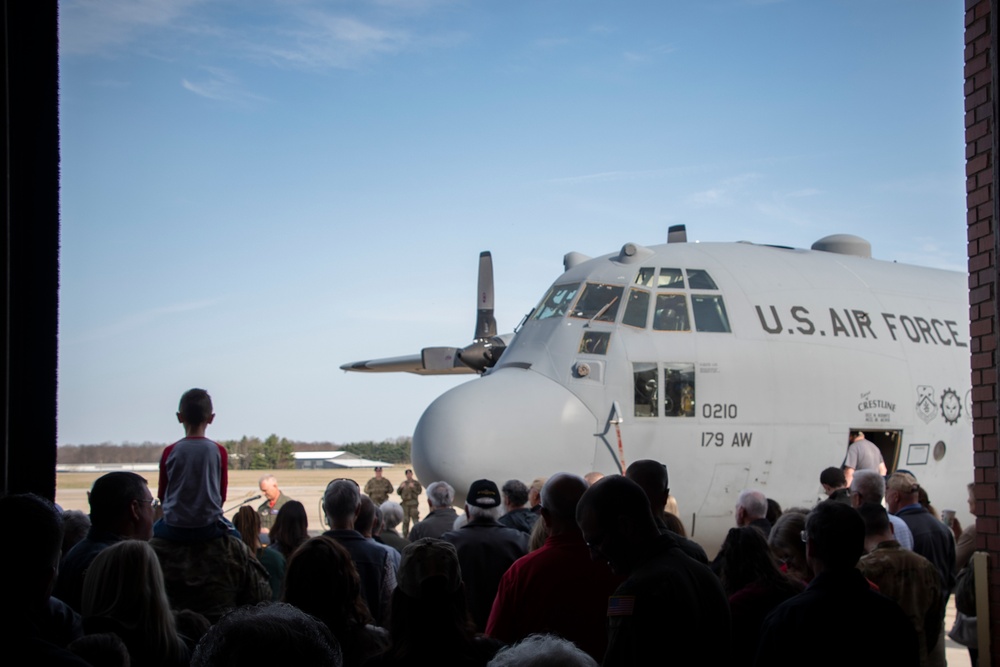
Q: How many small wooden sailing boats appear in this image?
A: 0